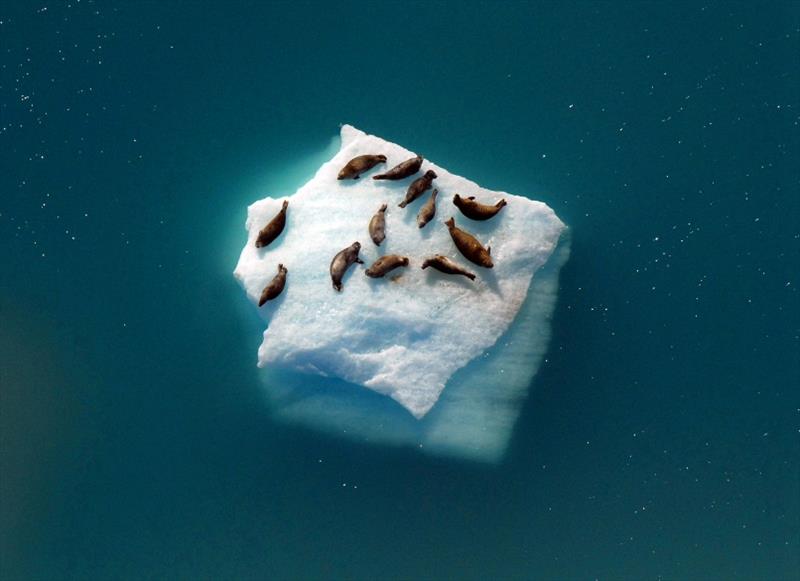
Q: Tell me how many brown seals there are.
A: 12